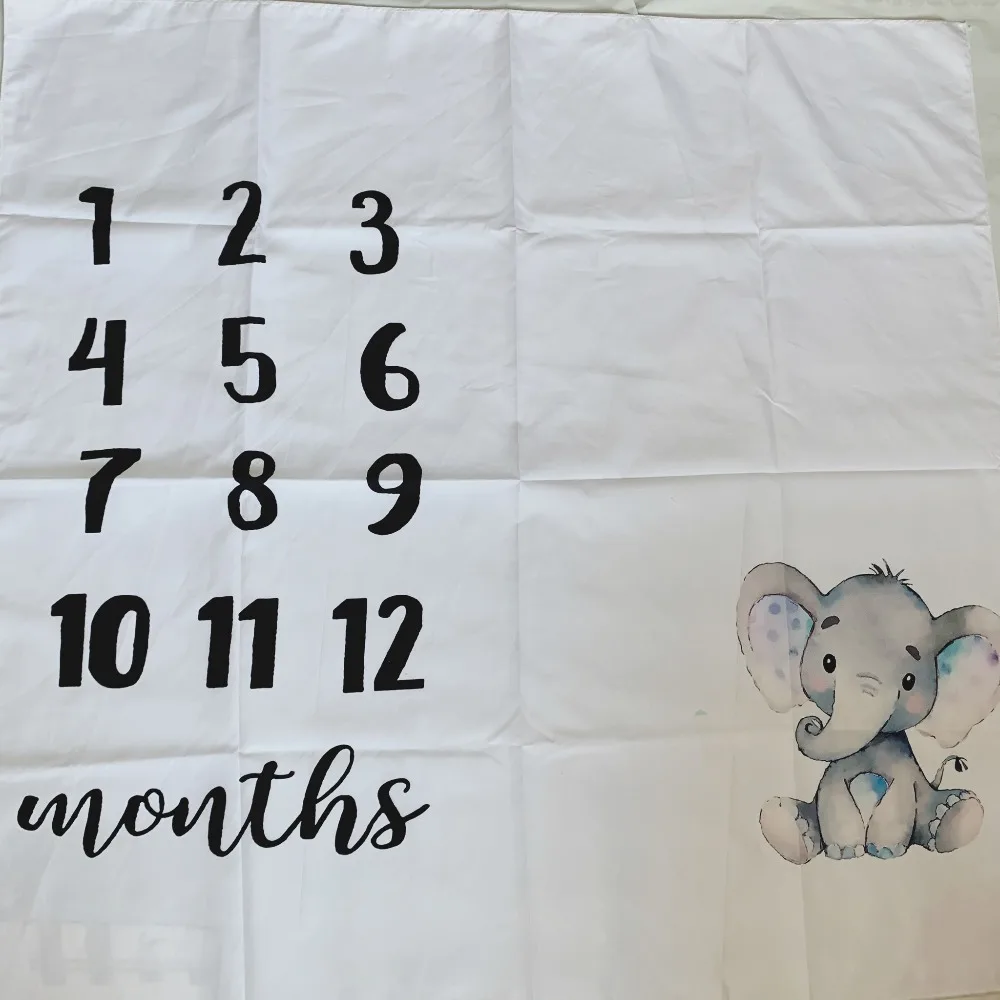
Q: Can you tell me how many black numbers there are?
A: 12